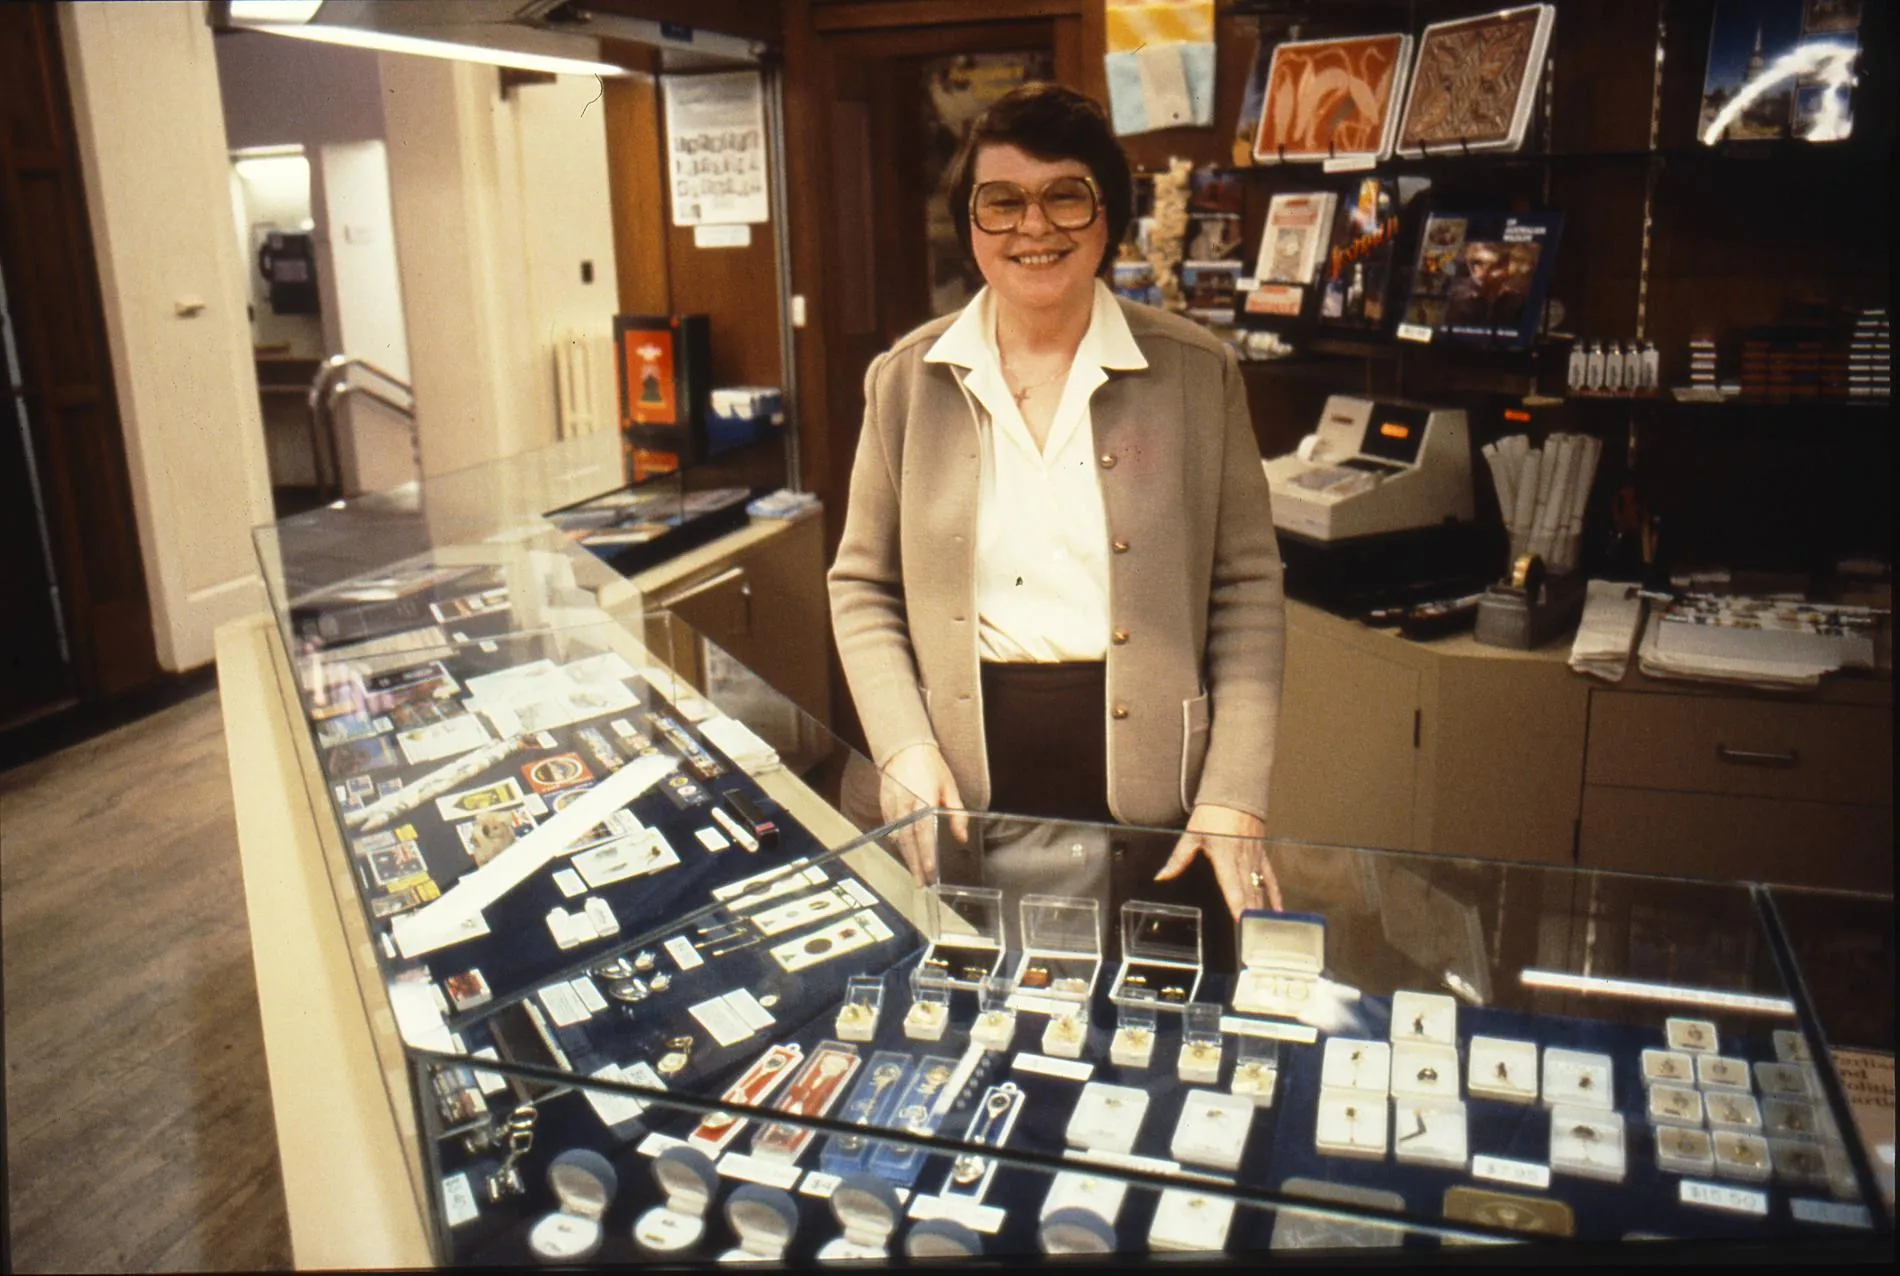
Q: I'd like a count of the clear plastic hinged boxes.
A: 10